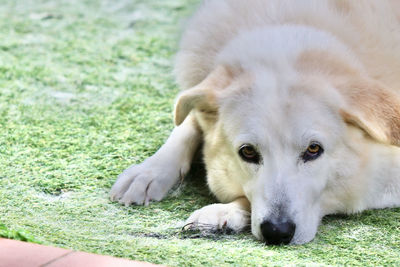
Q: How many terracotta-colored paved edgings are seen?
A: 2